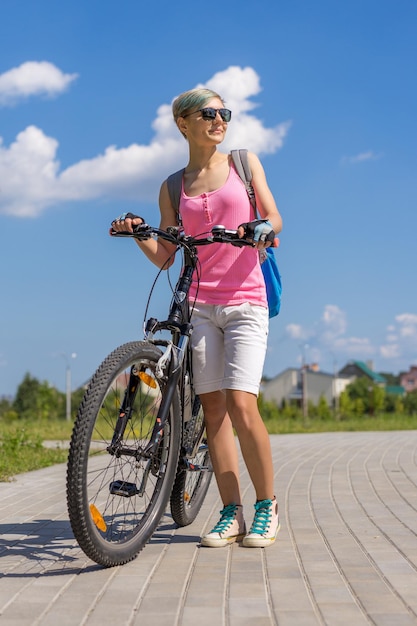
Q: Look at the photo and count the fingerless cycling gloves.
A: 2